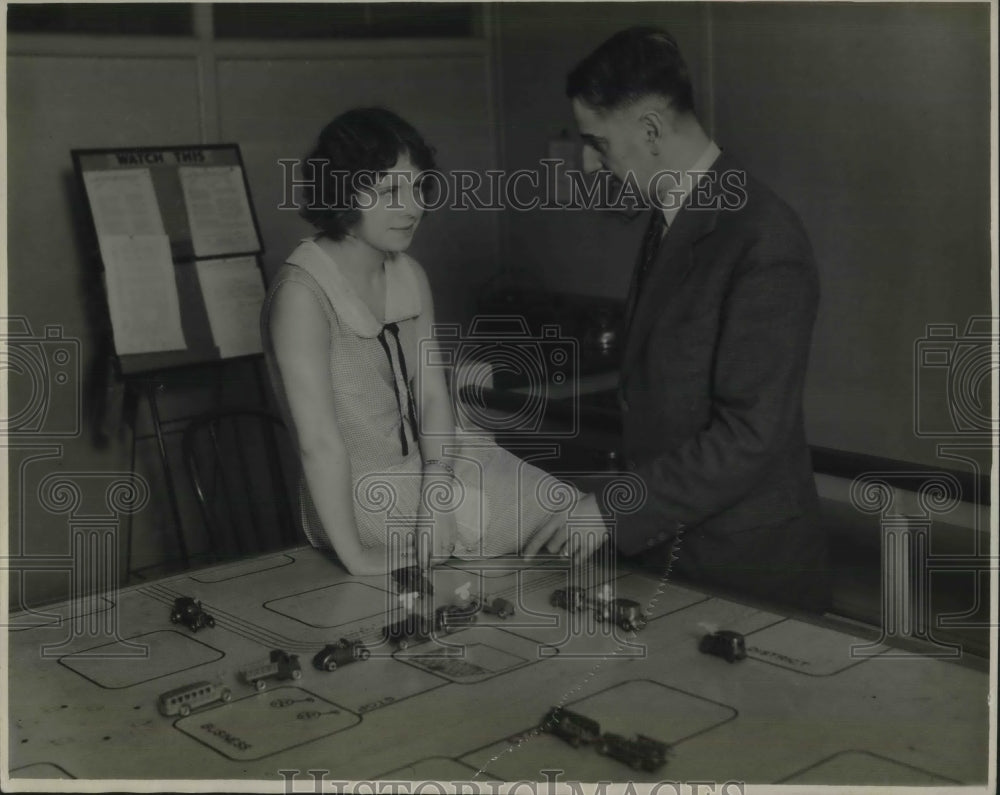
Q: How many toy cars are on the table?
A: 13